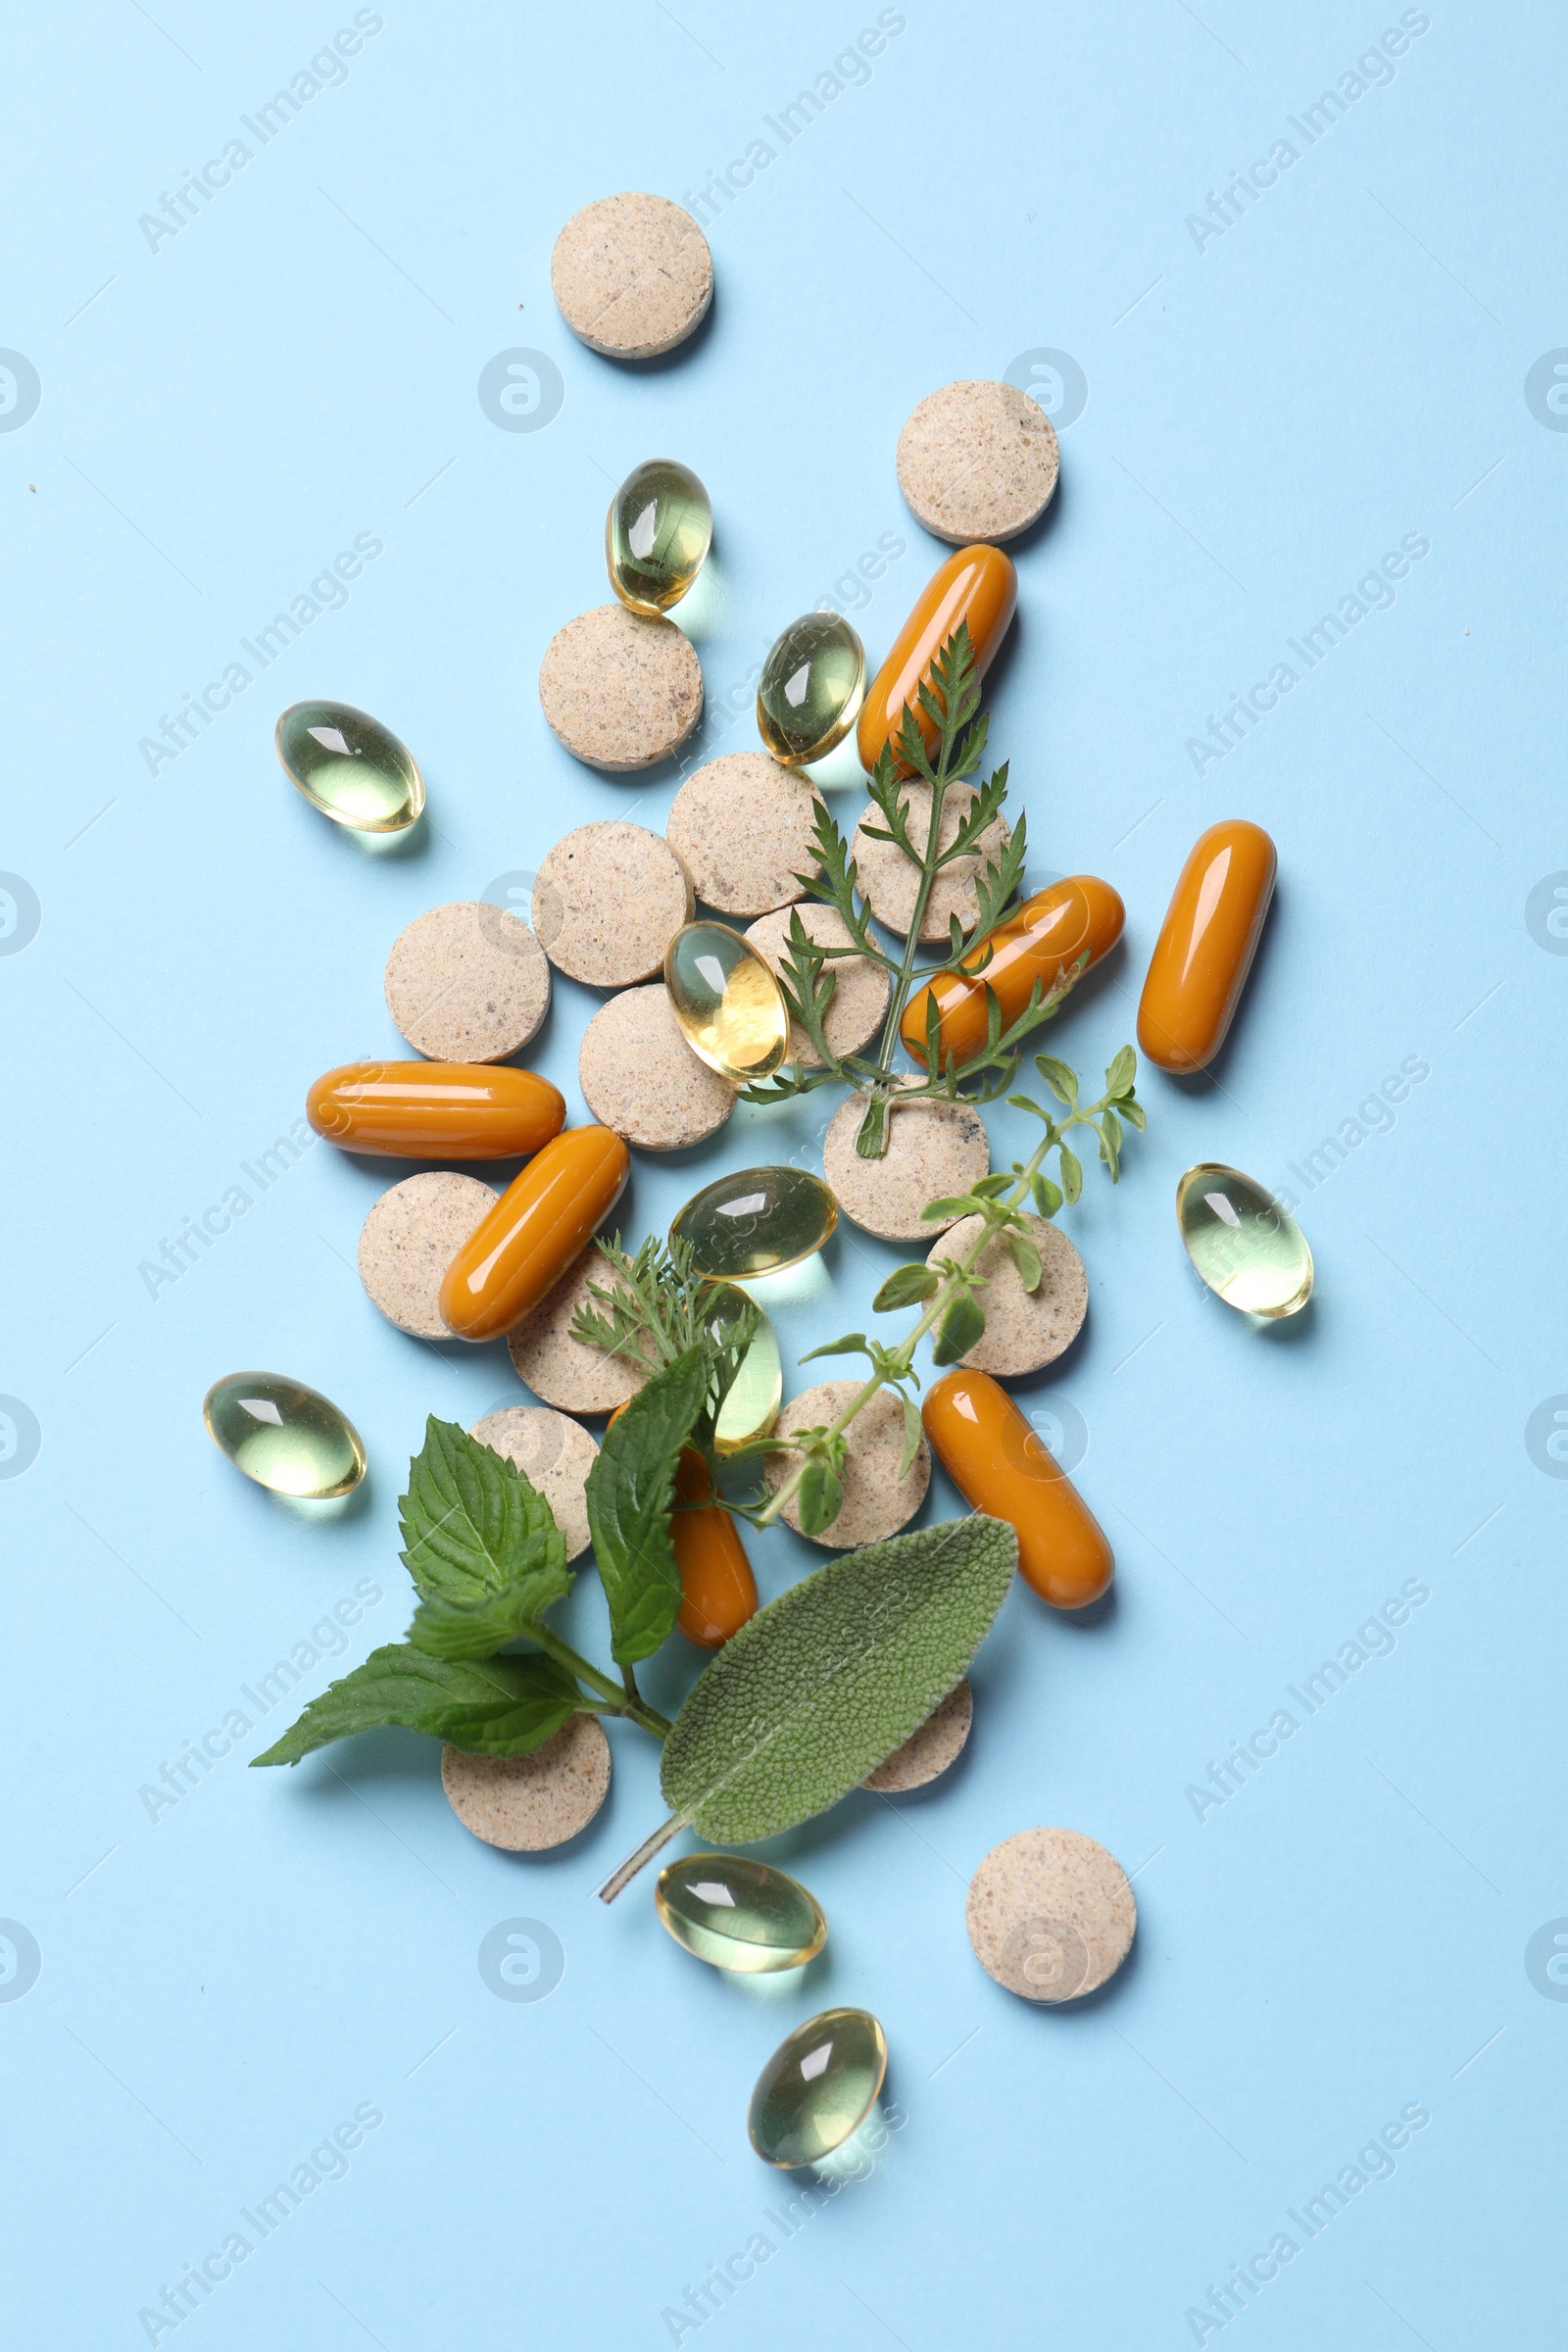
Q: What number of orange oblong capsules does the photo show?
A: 7